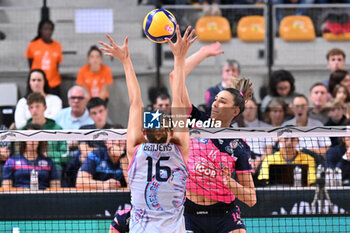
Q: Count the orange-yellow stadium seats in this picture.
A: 4